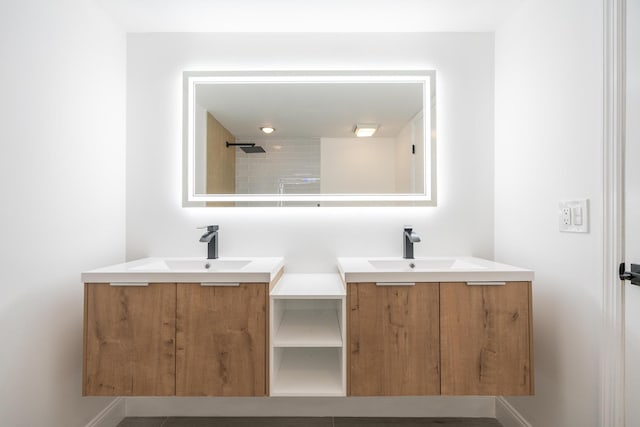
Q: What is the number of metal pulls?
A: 4